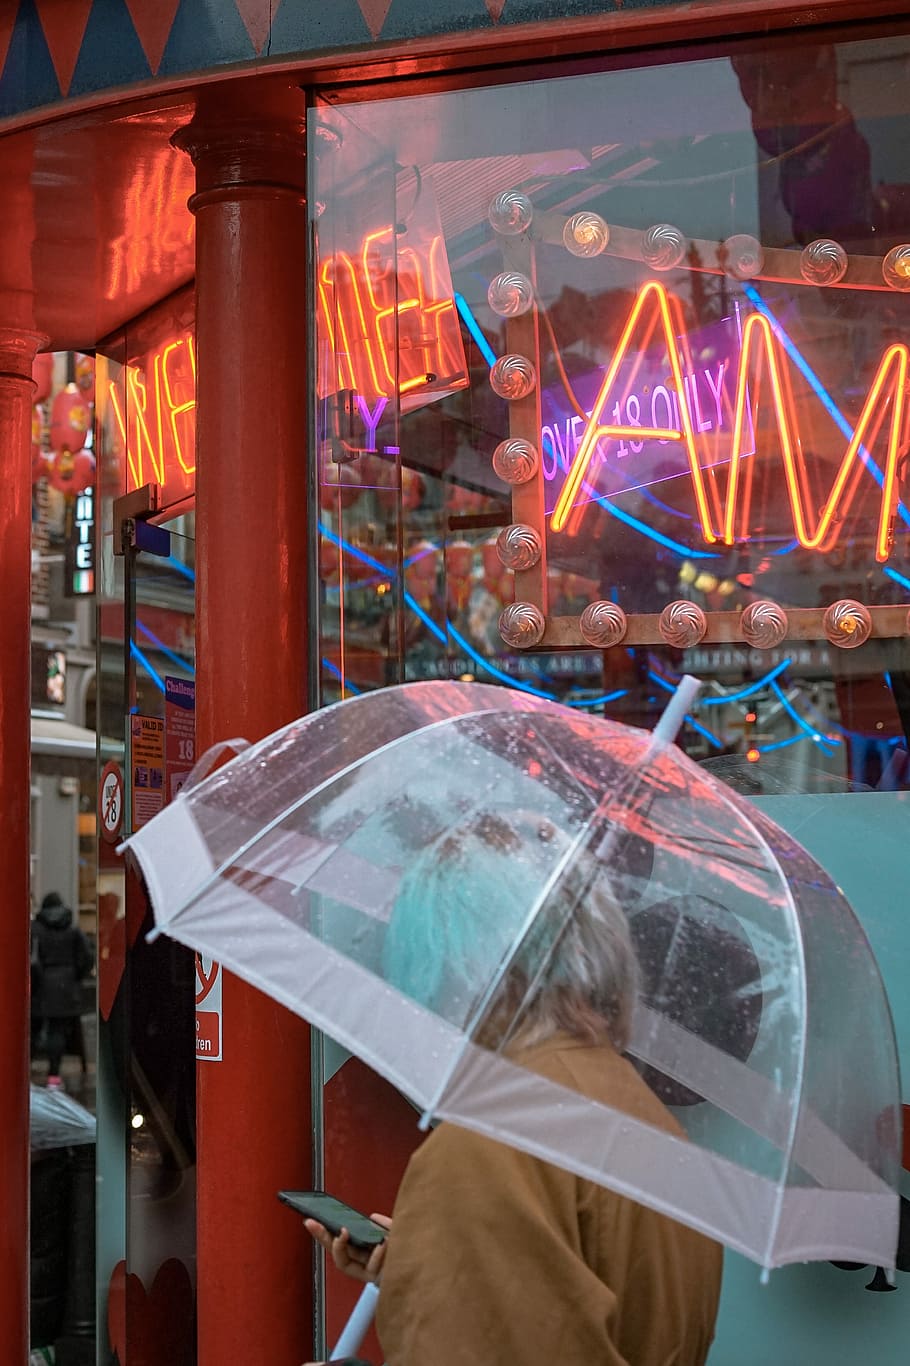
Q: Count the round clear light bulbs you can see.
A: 15